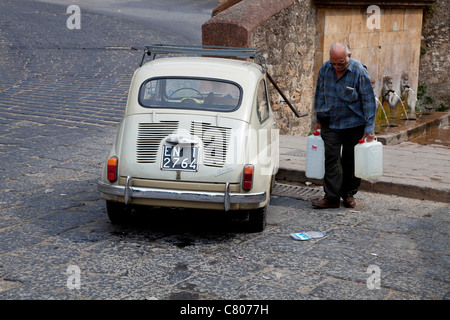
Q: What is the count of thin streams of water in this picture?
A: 3